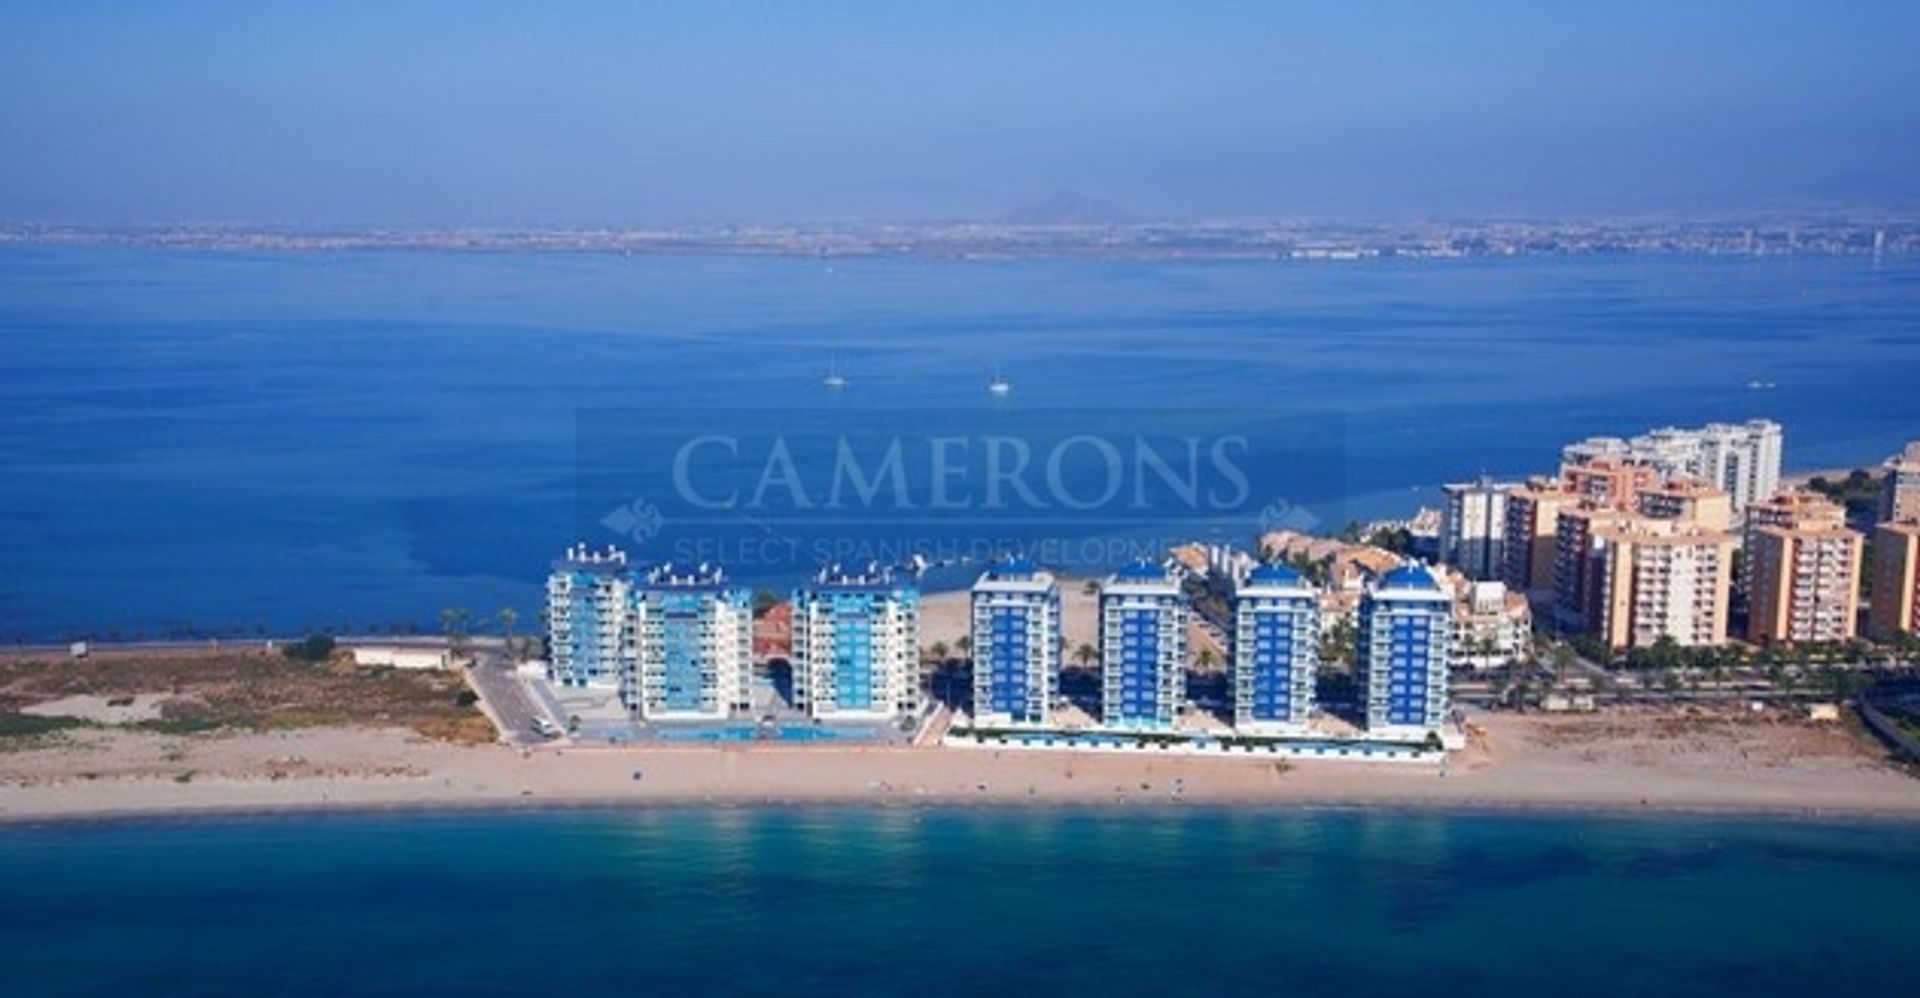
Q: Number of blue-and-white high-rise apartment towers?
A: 7